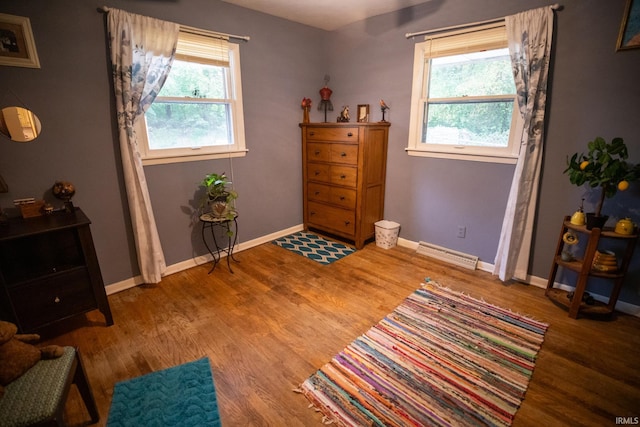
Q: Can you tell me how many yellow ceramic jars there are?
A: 2